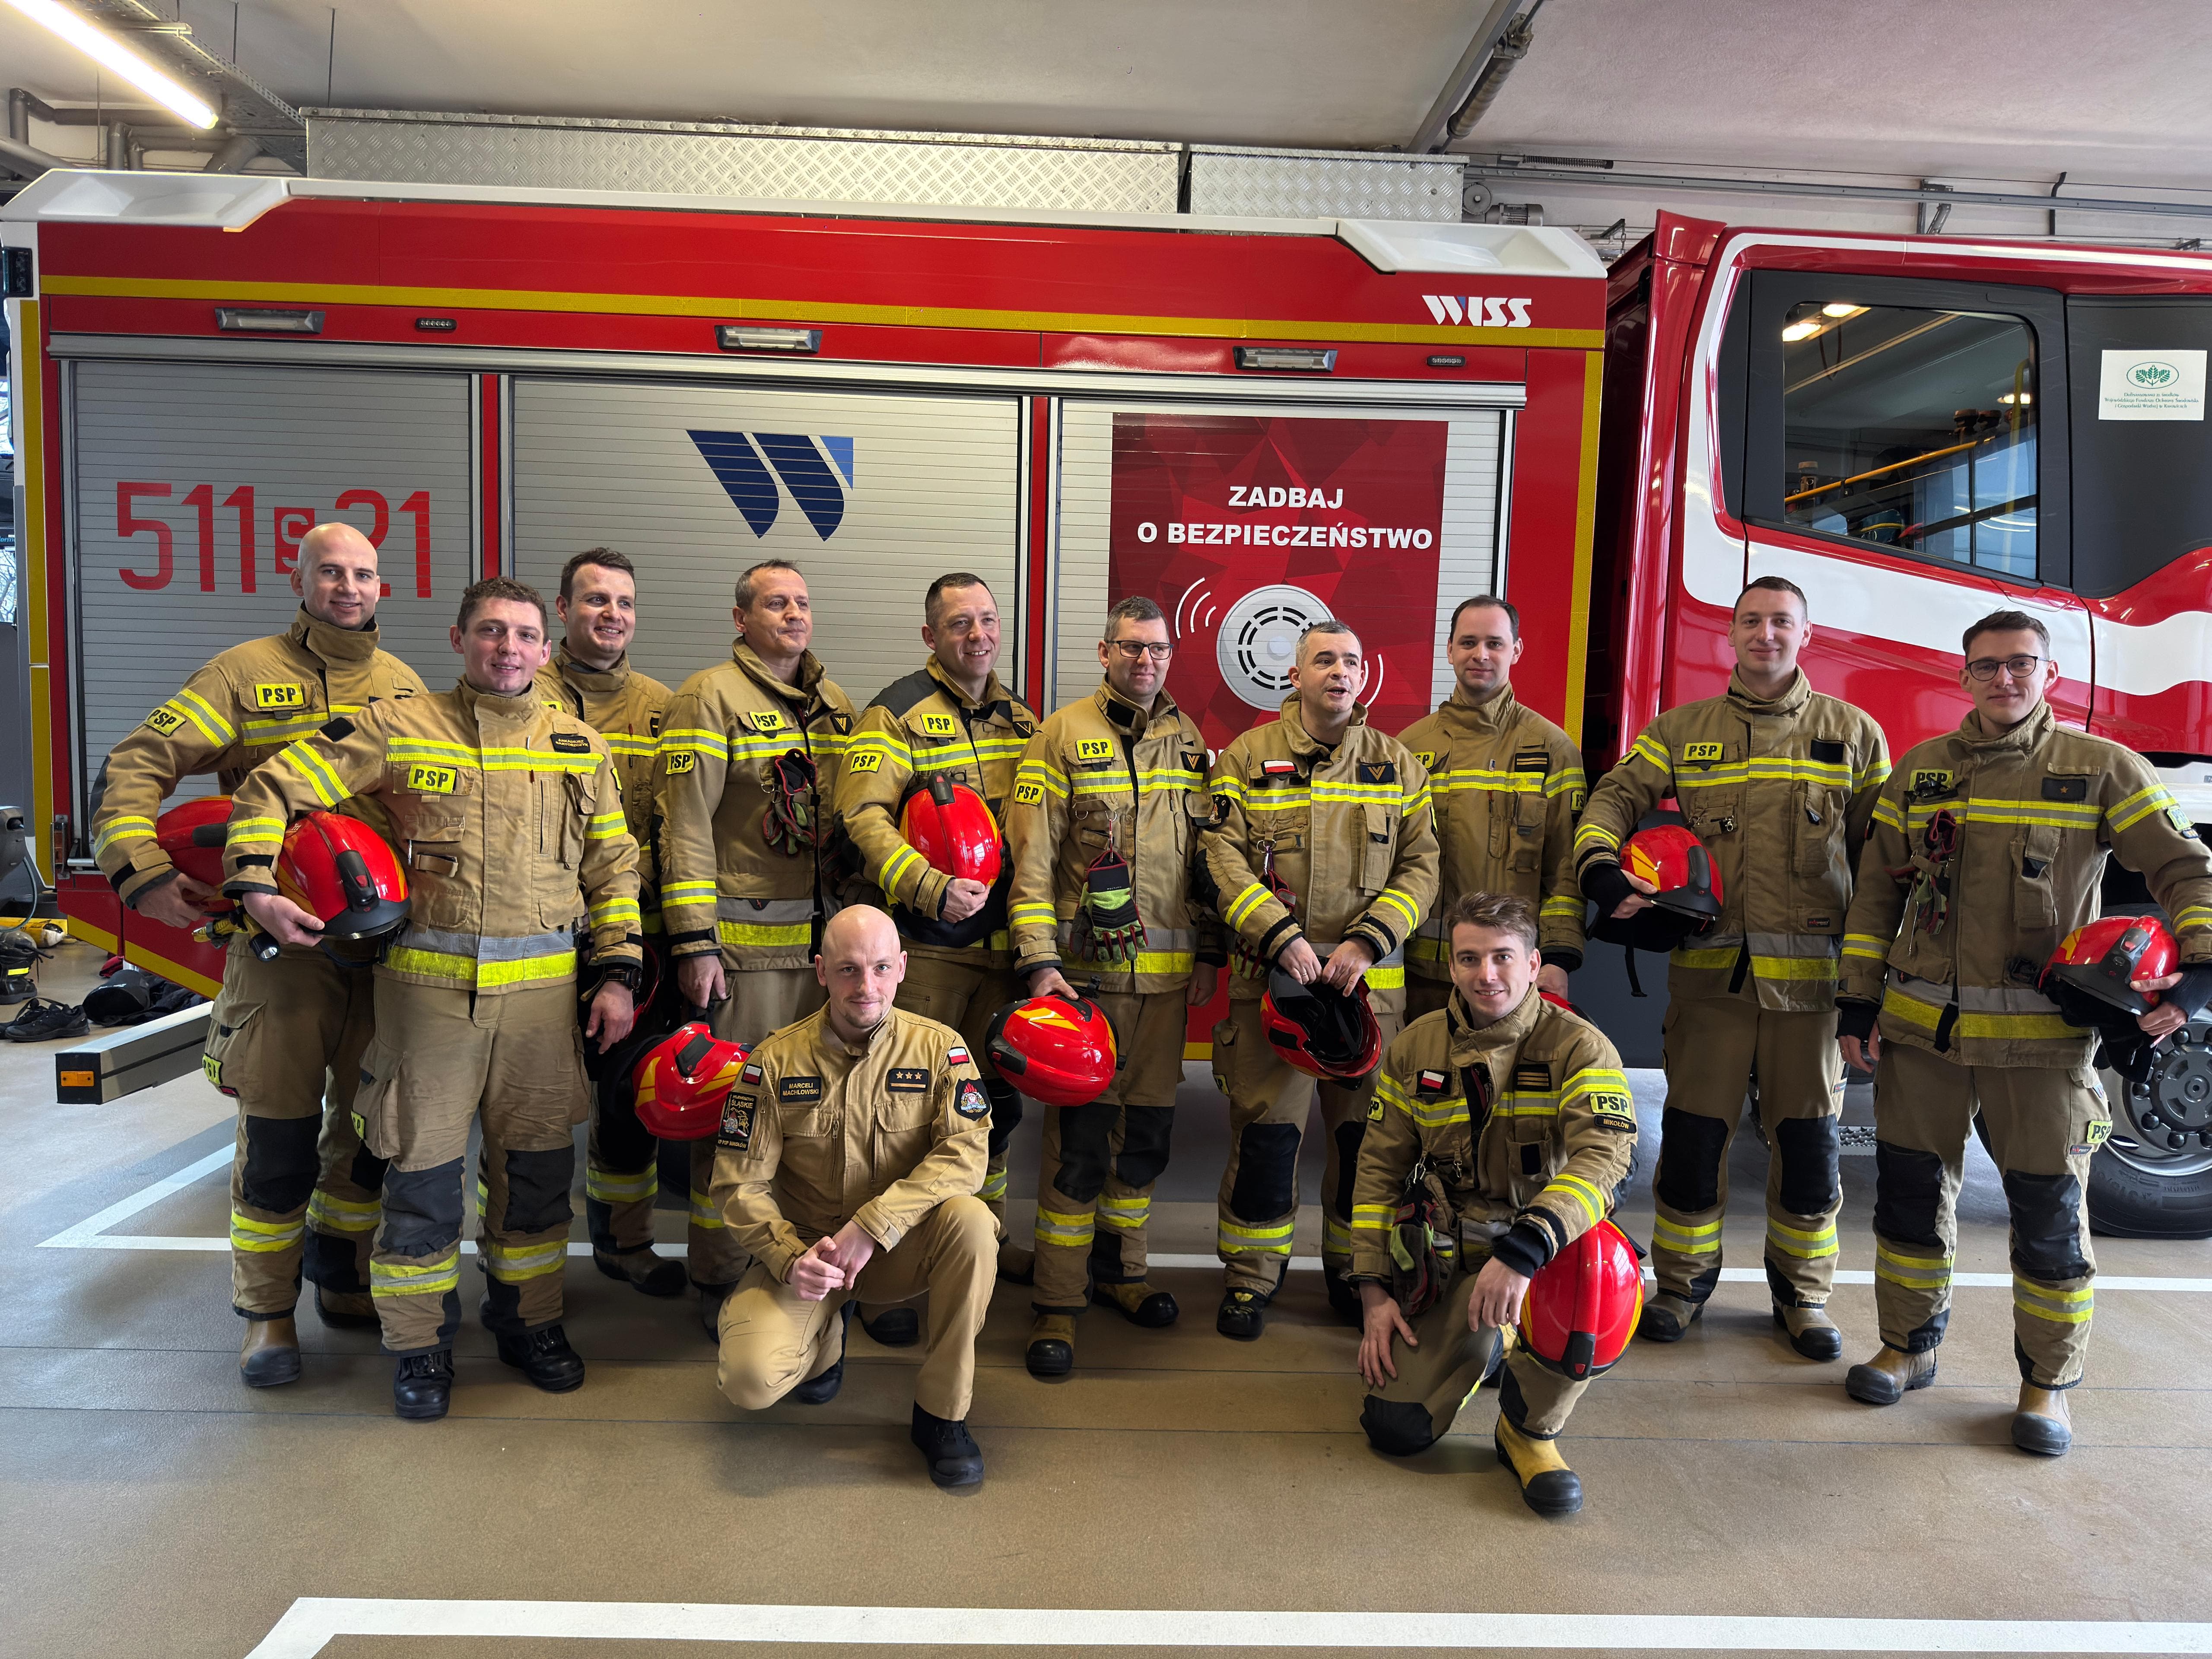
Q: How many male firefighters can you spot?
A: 12